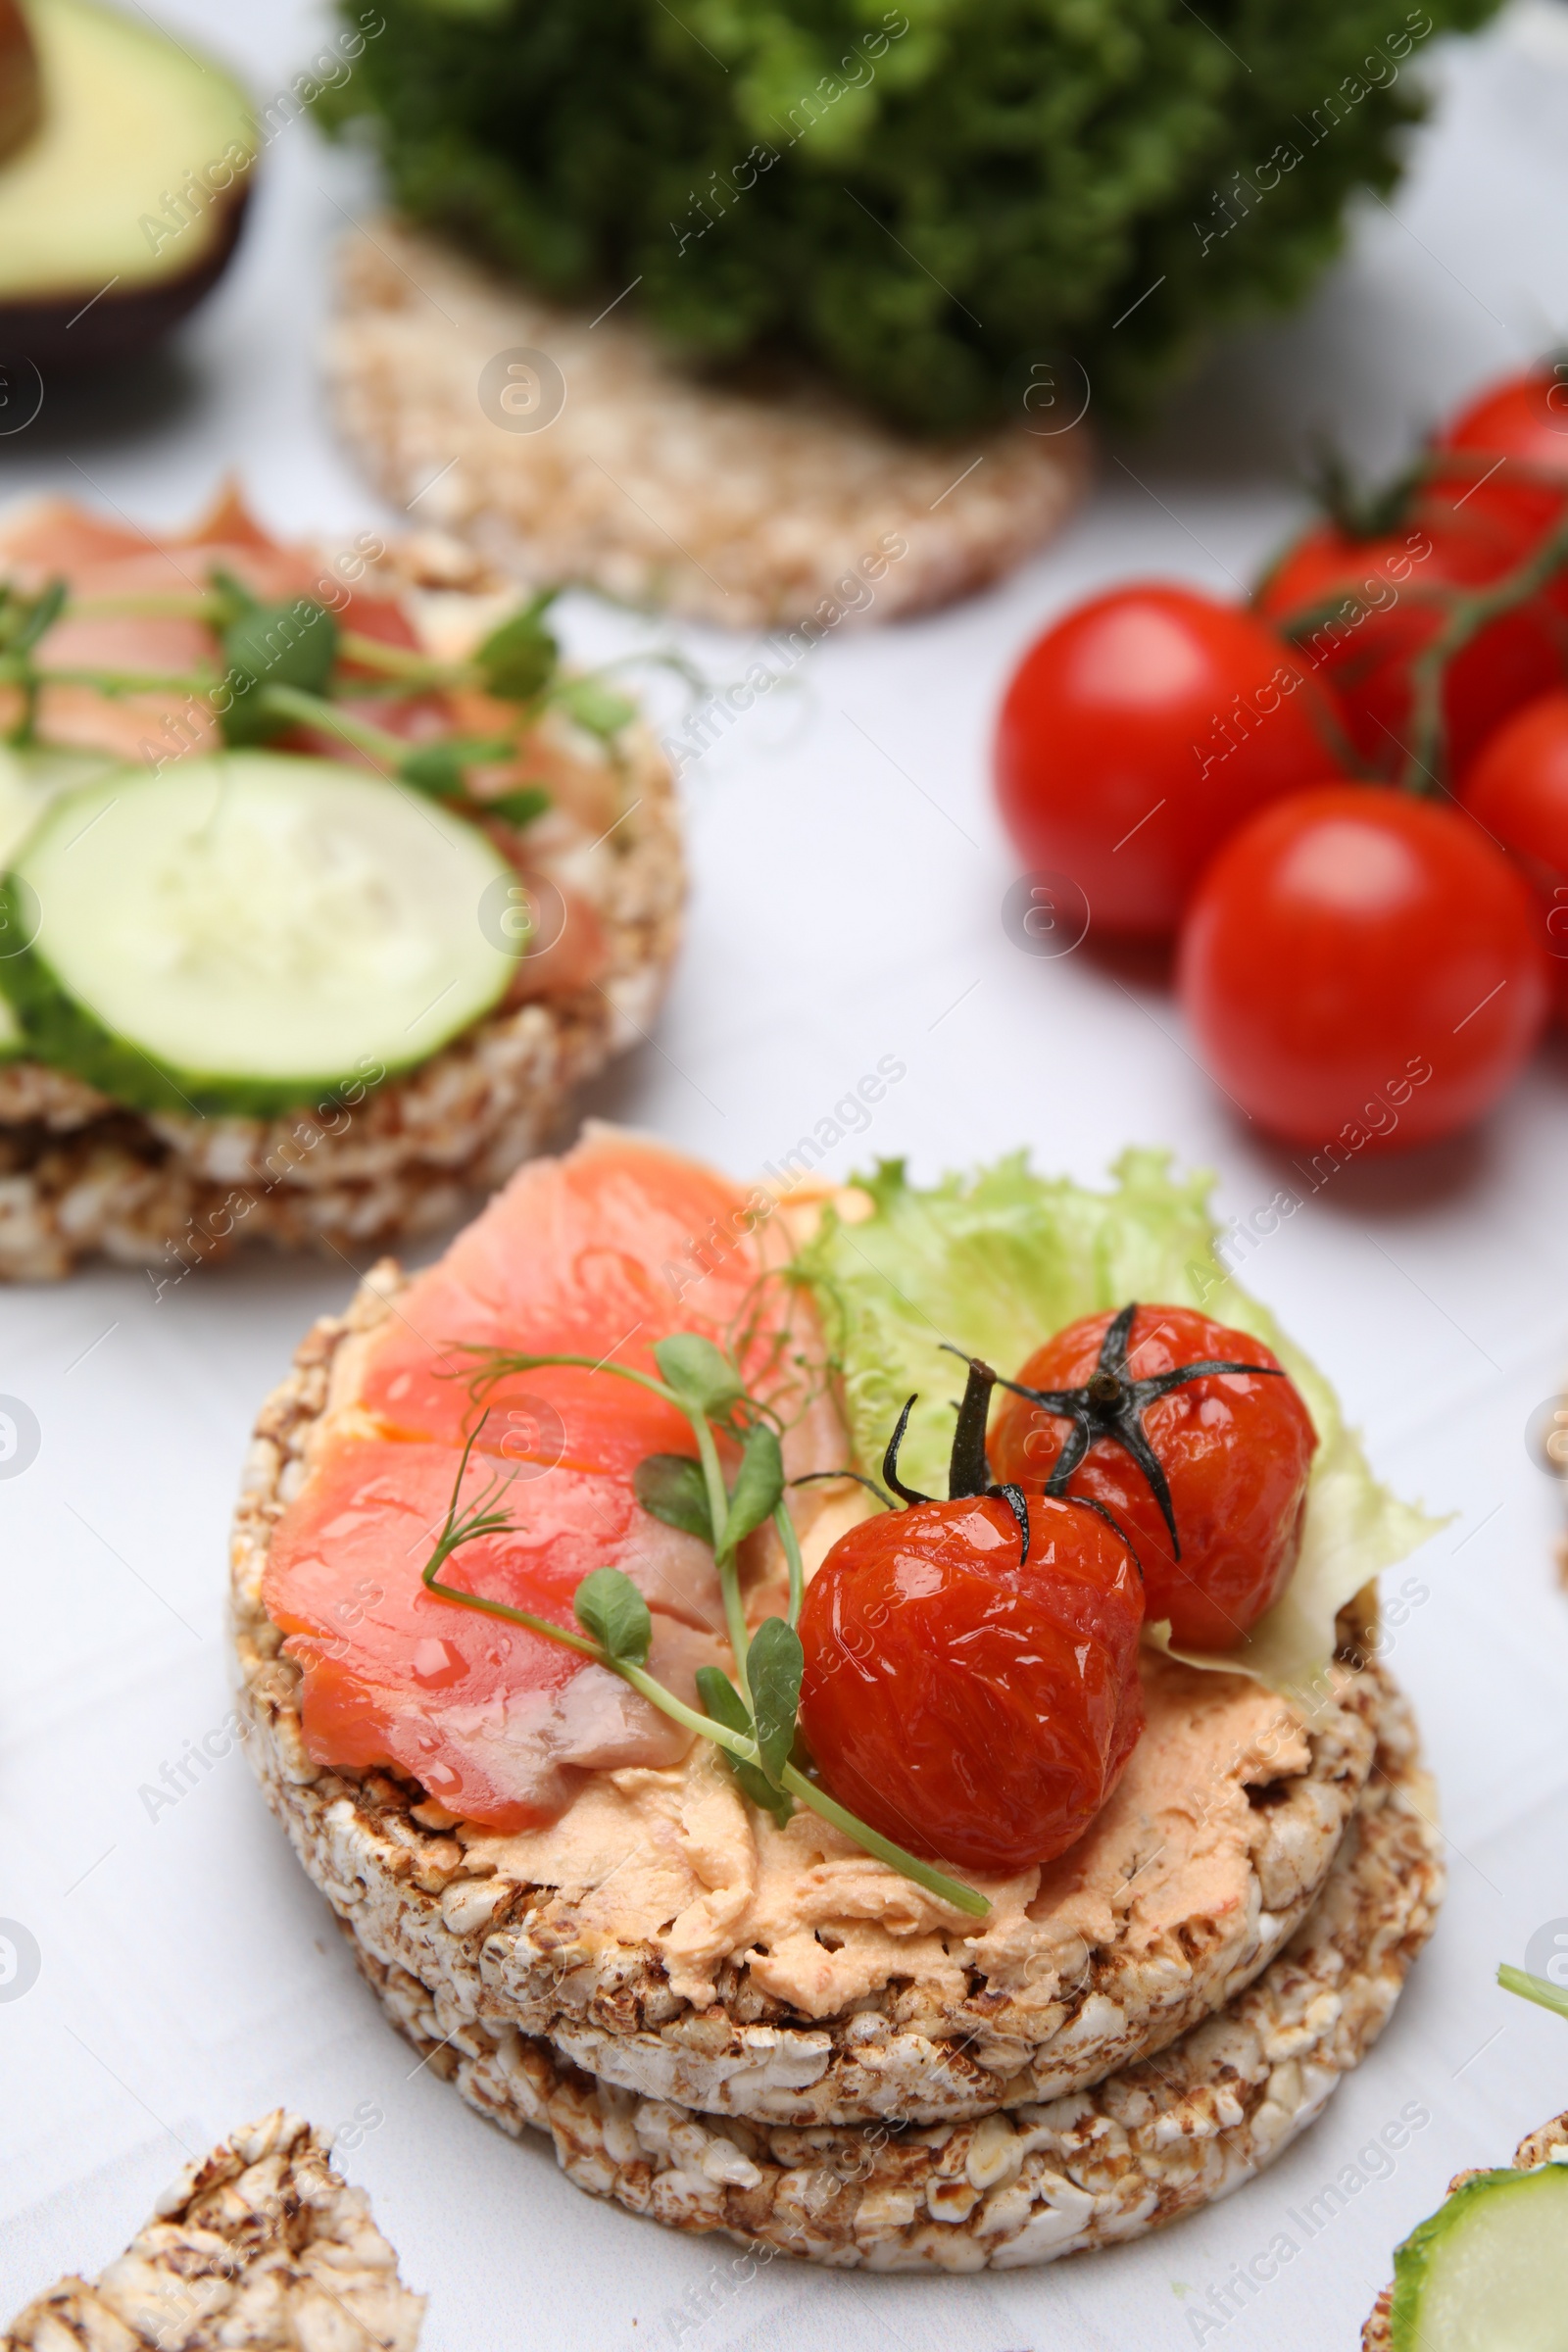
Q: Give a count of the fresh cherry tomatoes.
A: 5